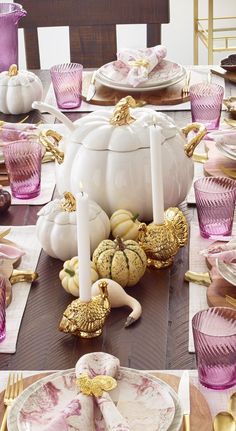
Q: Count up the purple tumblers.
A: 6